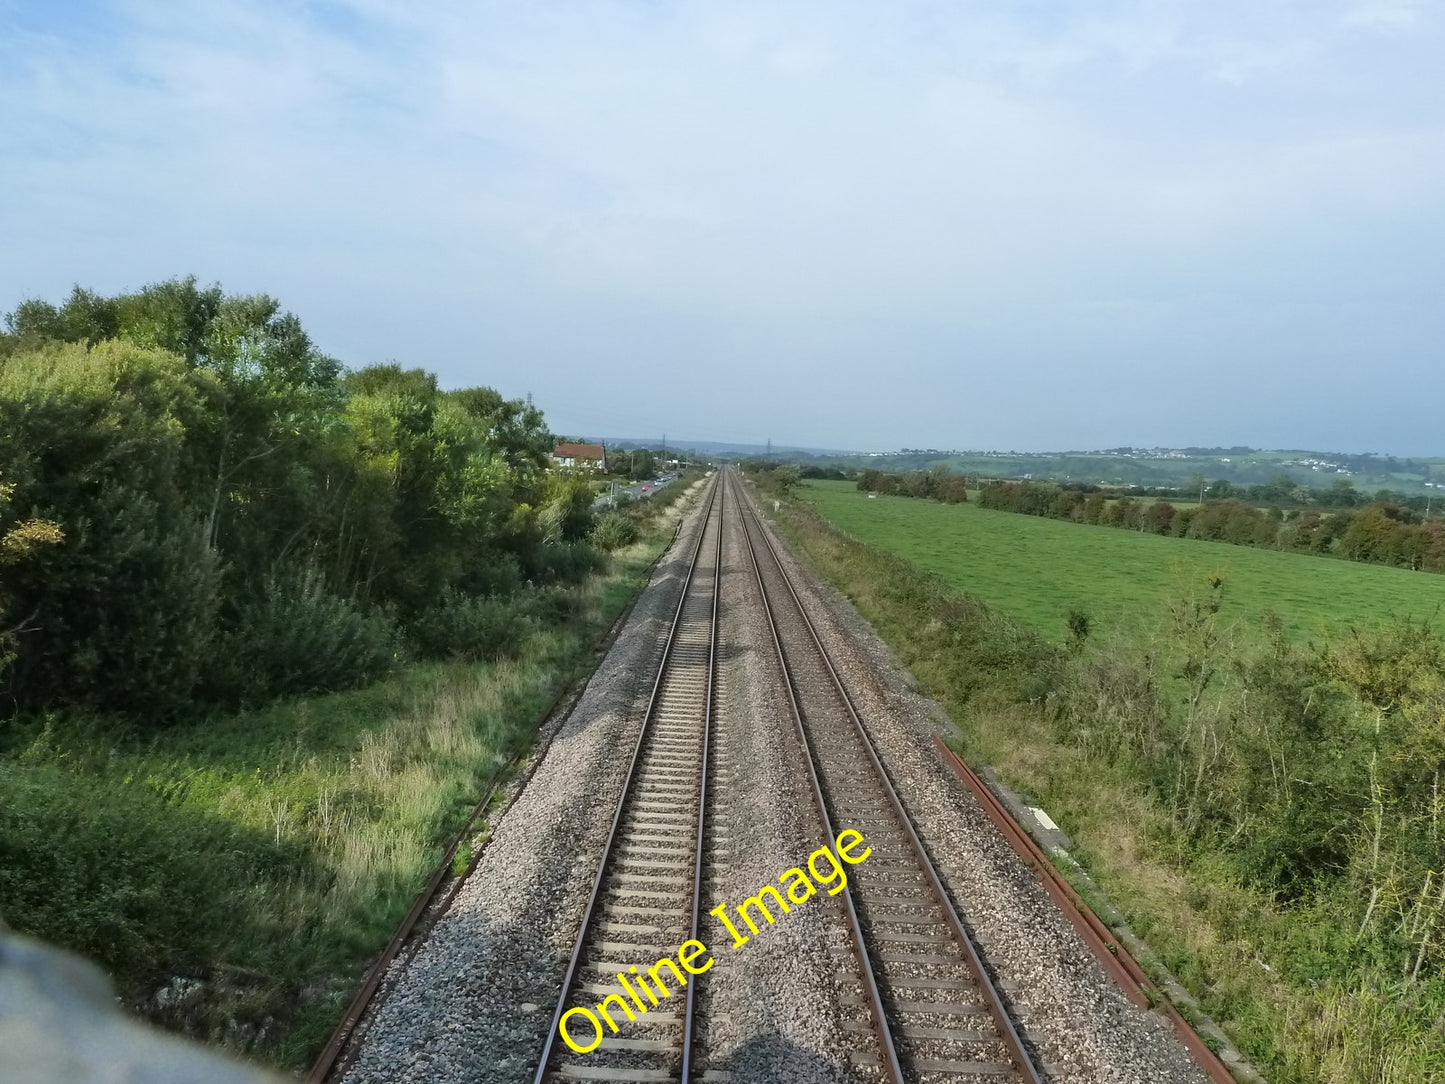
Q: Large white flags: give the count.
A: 0